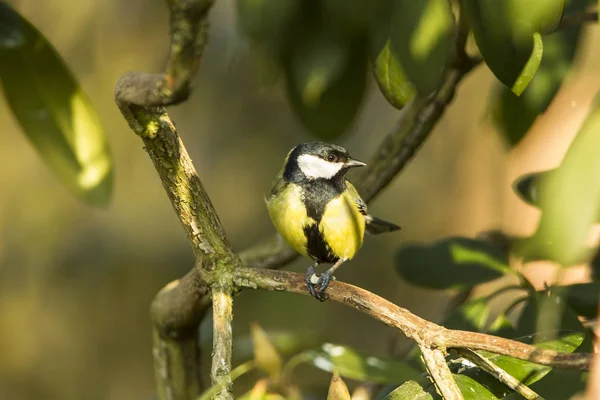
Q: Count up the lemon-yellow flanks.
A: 2